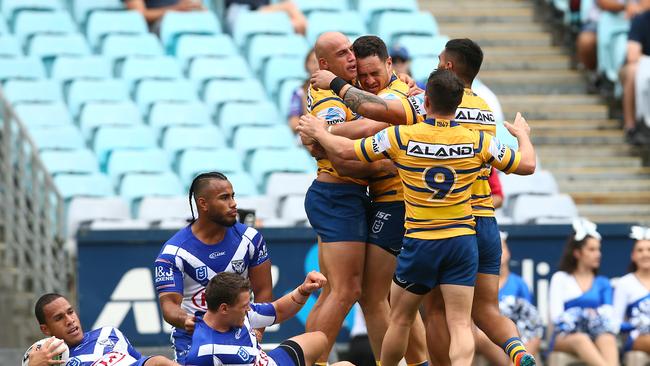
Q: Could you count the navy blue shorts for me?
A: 4